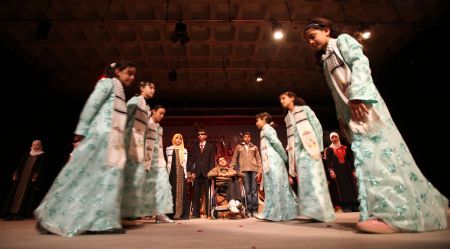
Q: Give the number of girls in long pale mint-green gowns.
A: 6